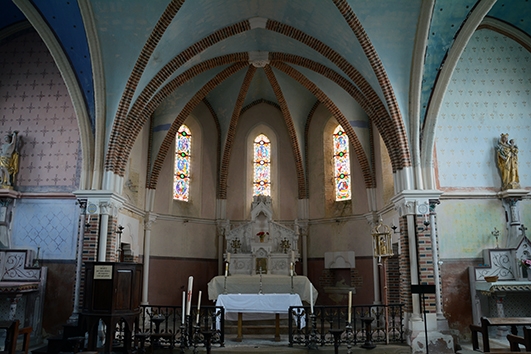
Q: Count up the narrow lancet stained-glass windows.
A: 3